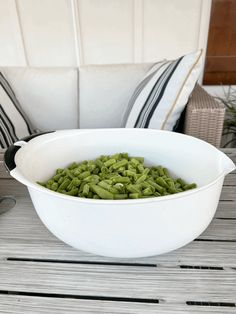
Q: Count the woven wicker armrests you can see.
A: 1